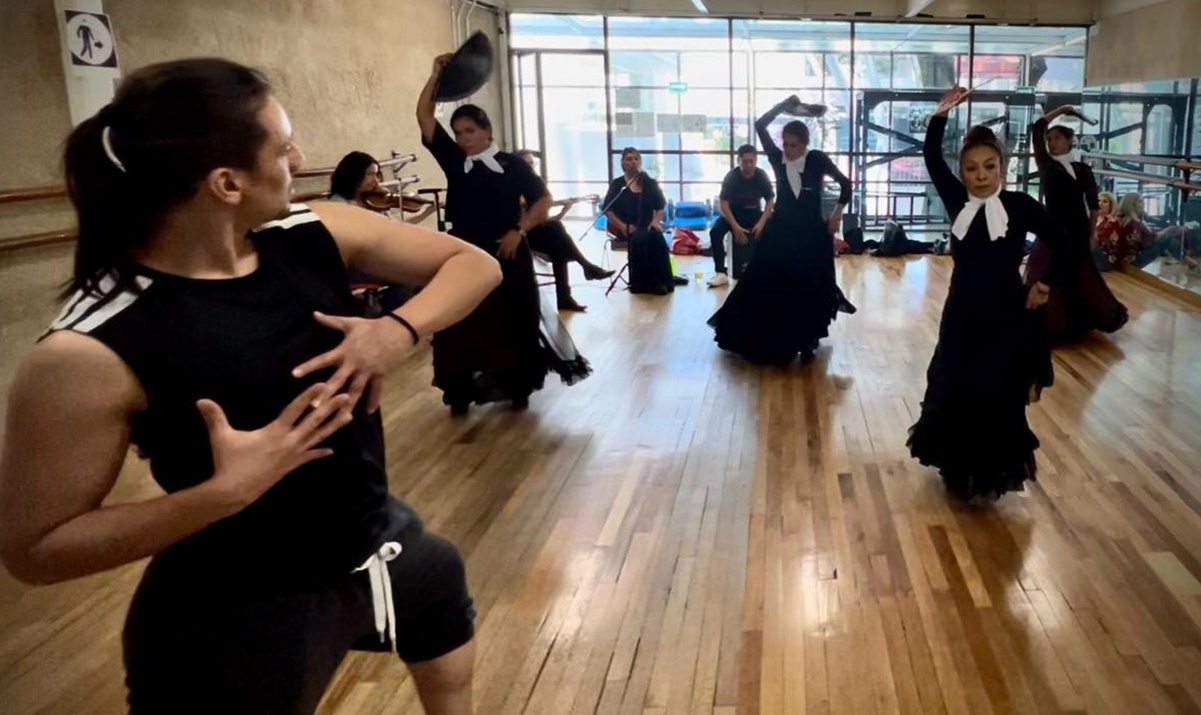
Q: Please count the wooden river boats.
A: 0